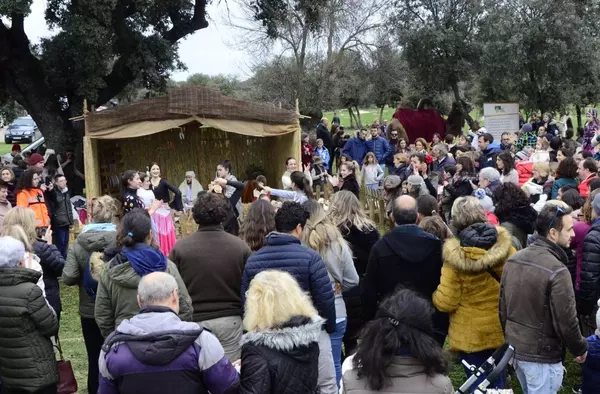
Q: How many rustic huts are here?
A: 1